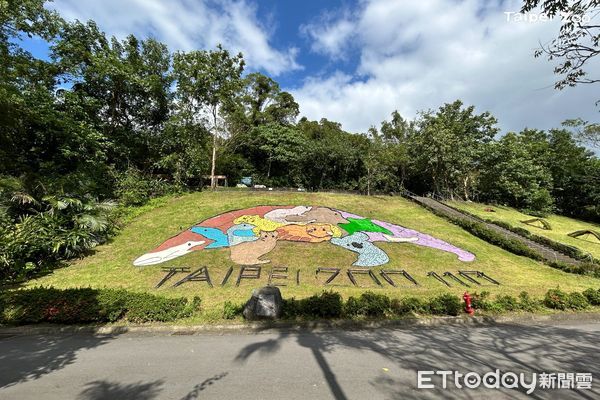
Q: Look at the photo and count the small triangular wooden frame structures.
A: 2